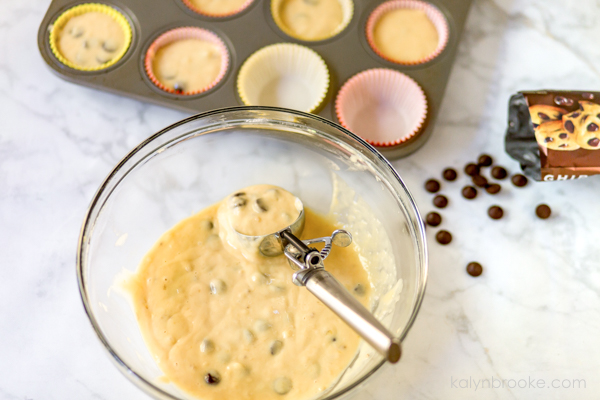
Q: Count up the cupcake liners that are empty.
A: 2